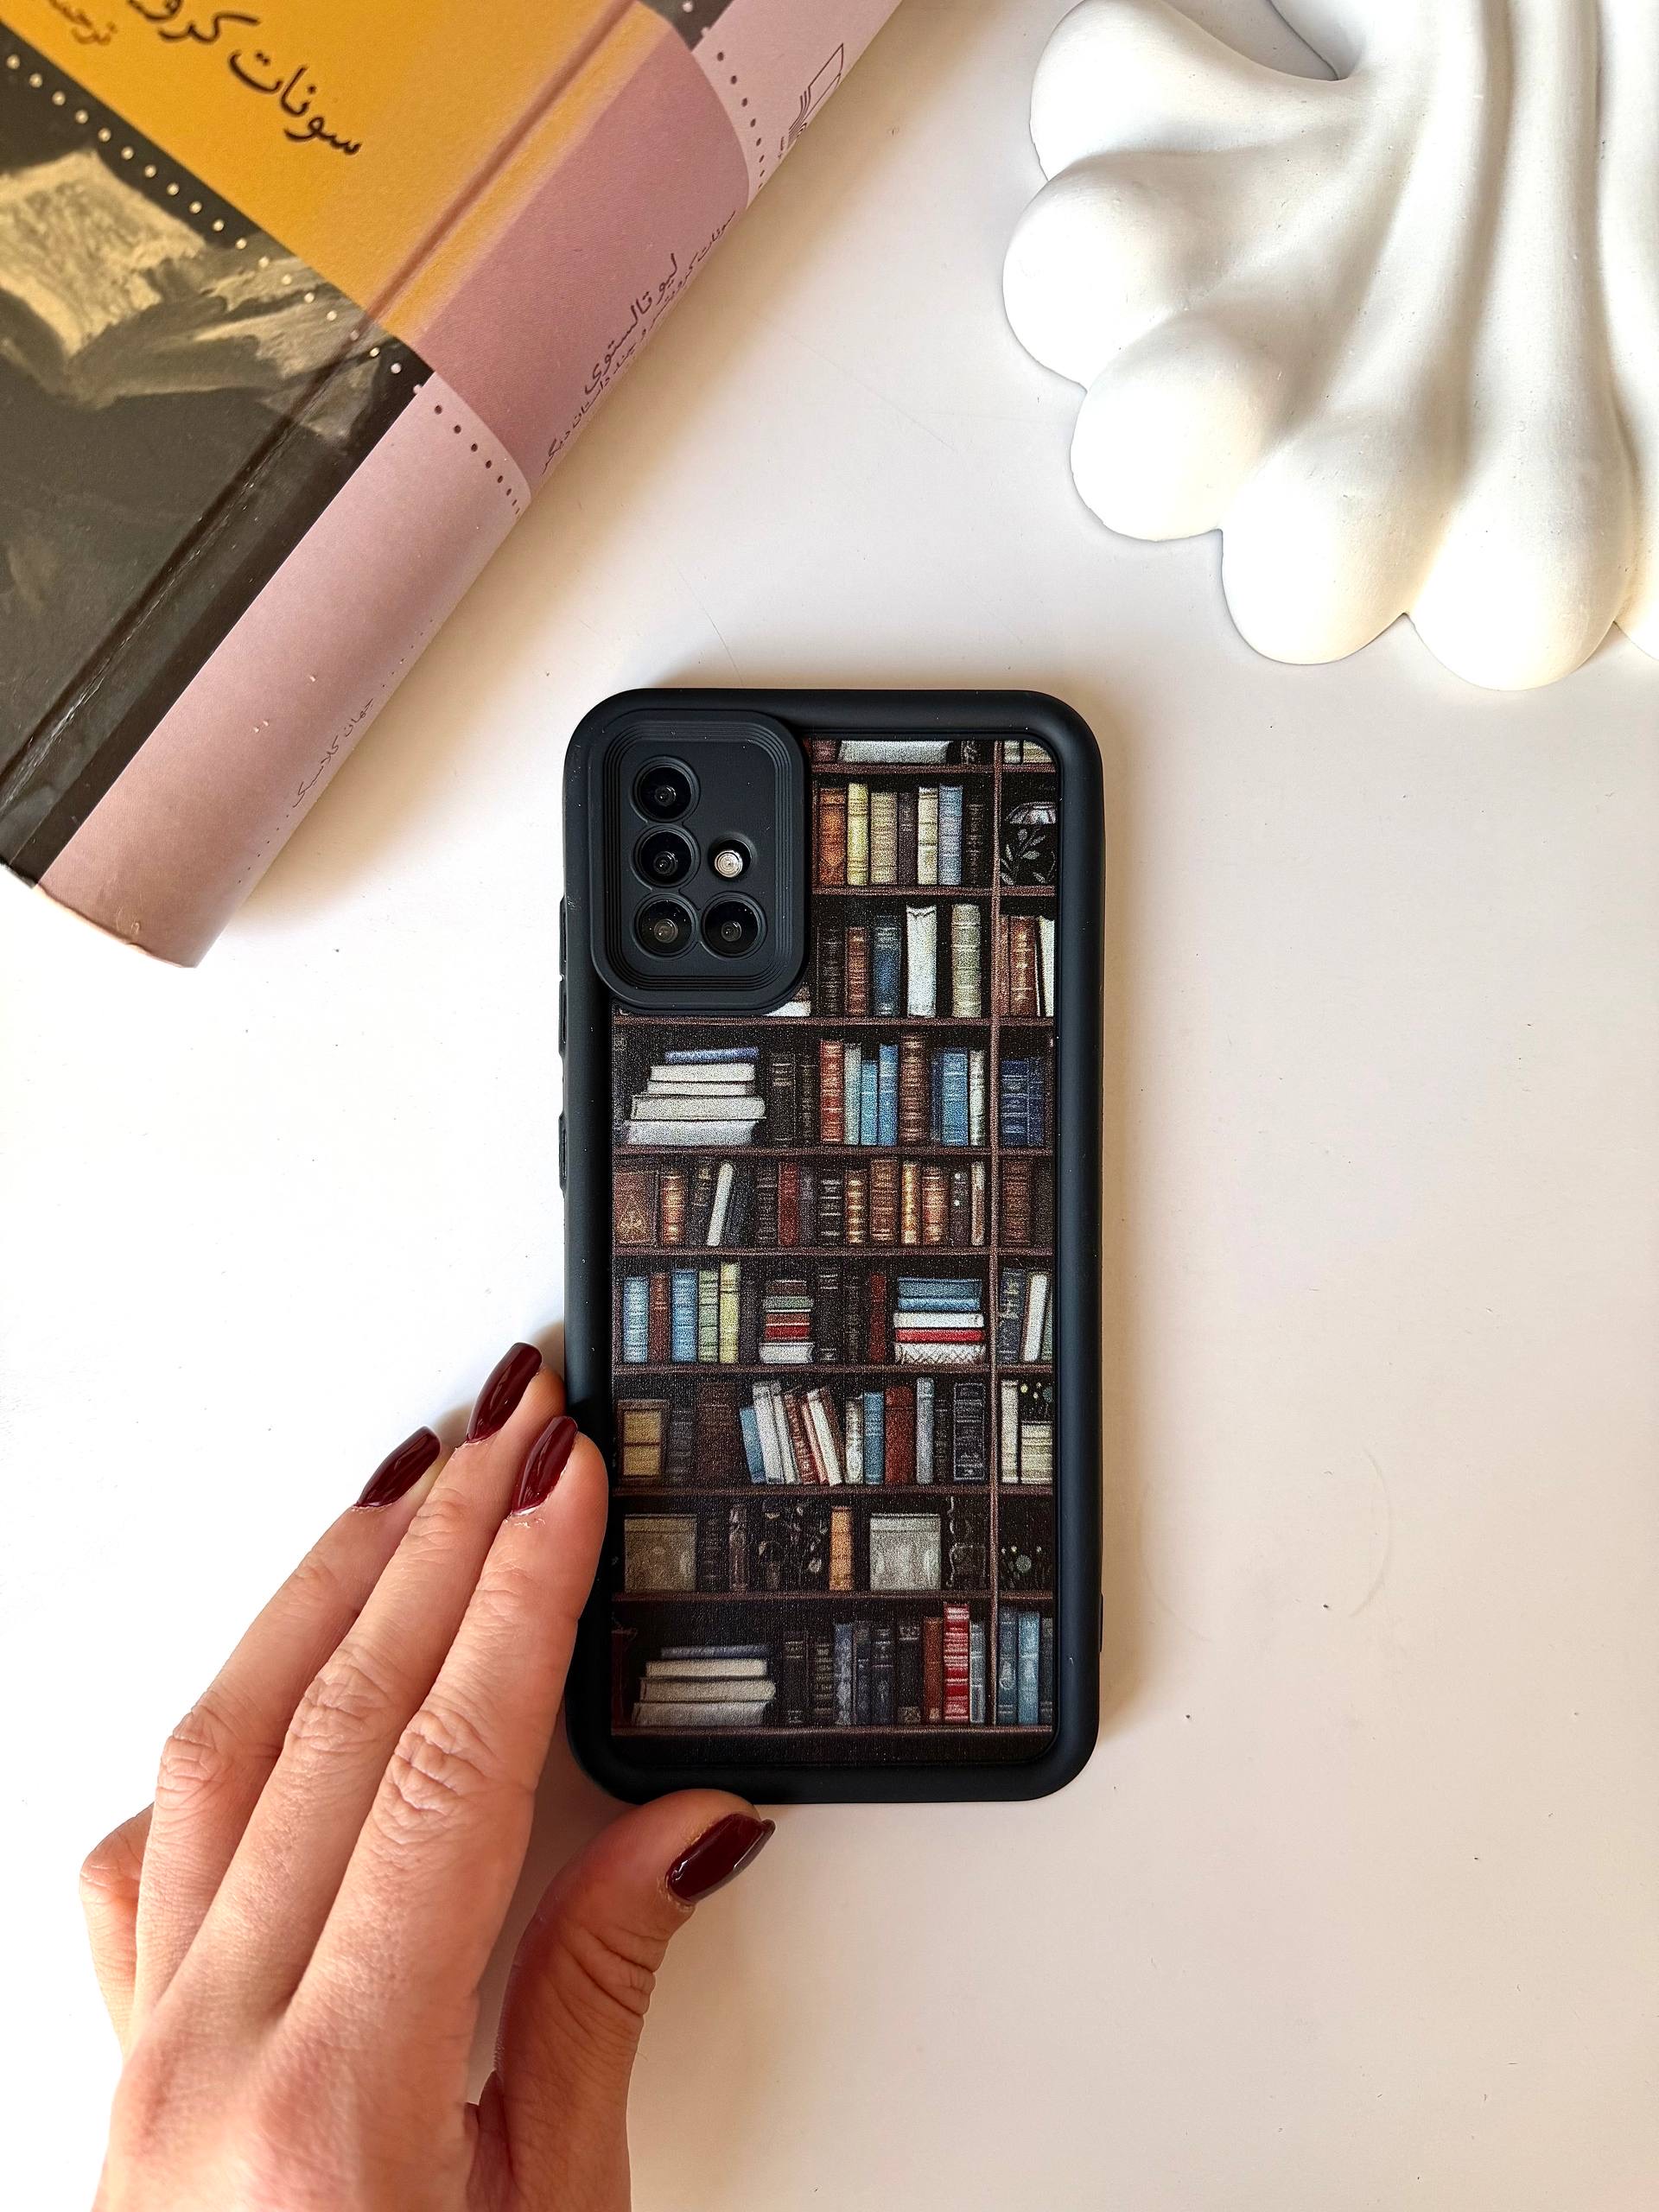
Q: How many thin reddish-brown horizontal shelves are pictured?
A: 9